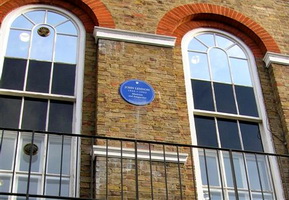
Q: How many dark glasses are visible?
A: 12